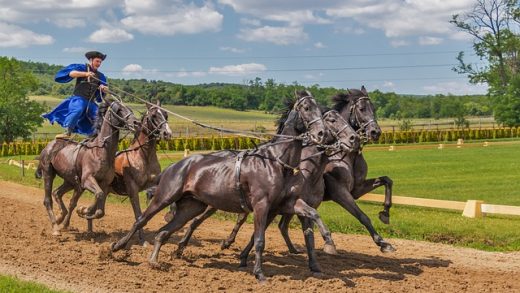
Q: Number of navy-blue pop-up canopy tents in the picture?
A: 0